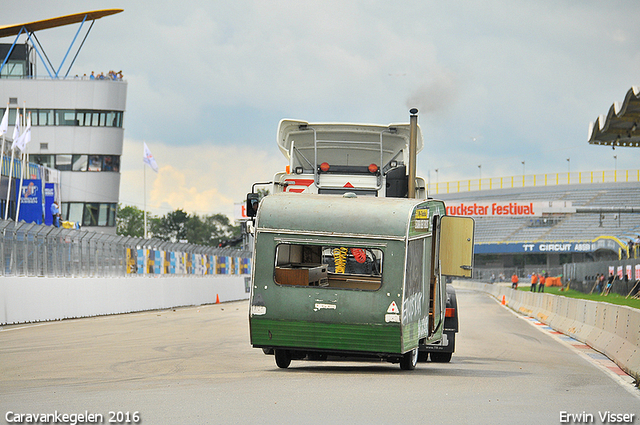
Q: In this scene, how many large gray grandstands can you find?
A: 1